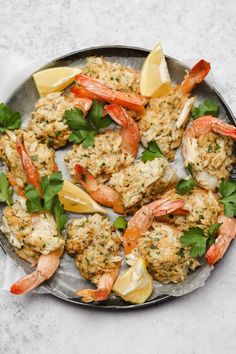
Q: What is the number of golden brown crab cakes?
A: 11